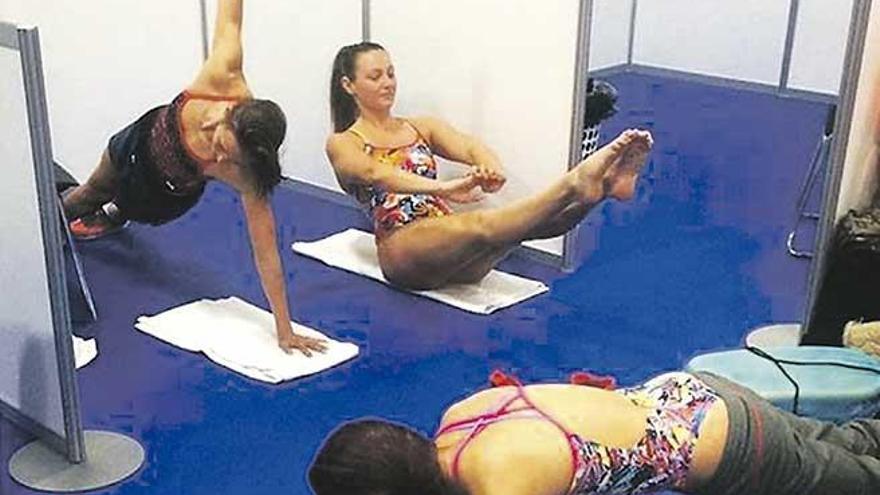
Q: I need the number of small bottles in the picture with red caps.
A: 0